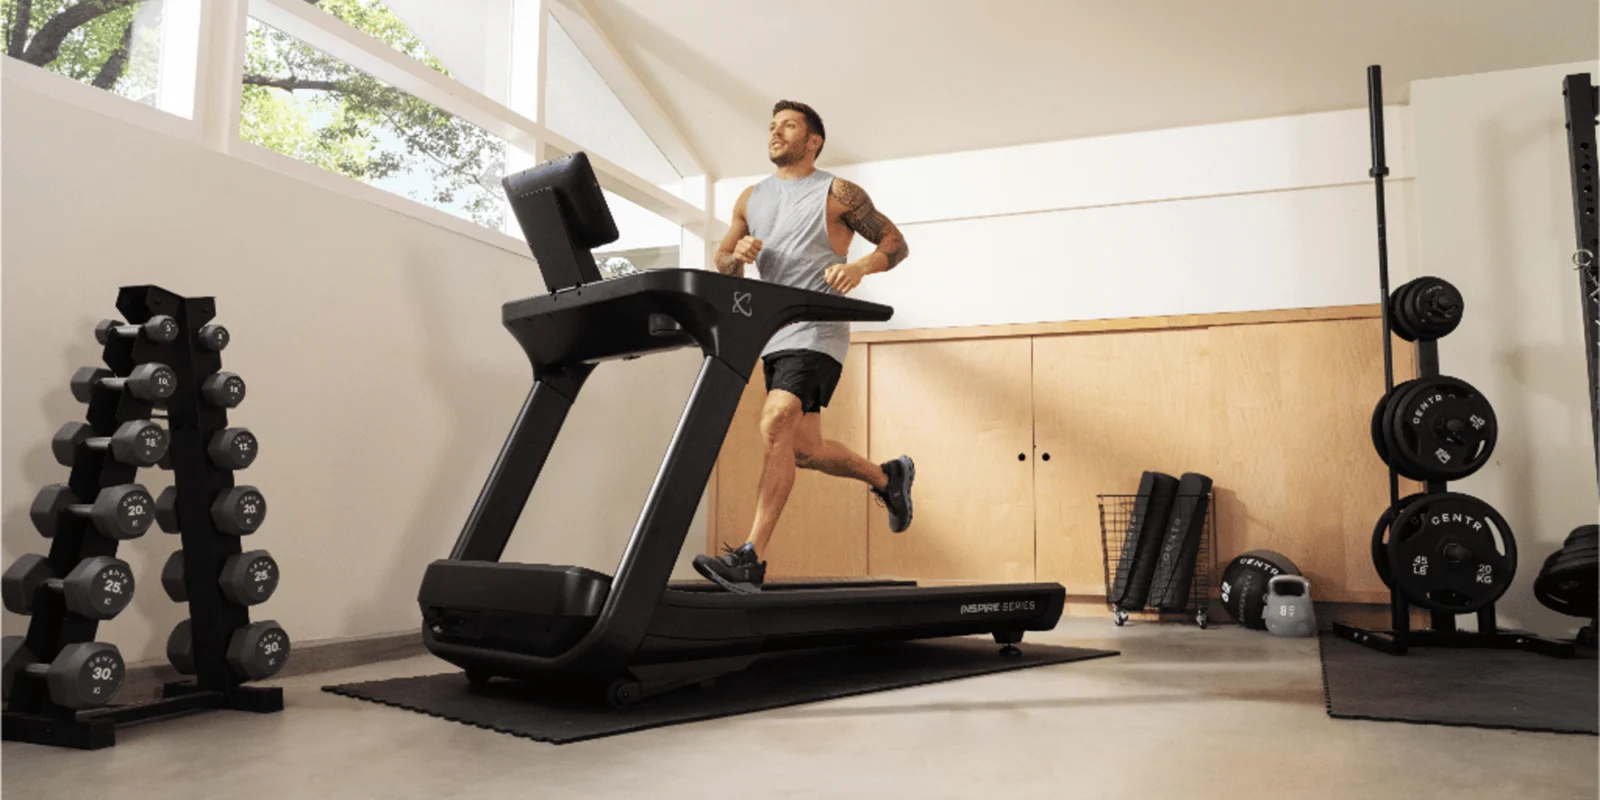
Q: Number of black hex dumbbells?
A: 12